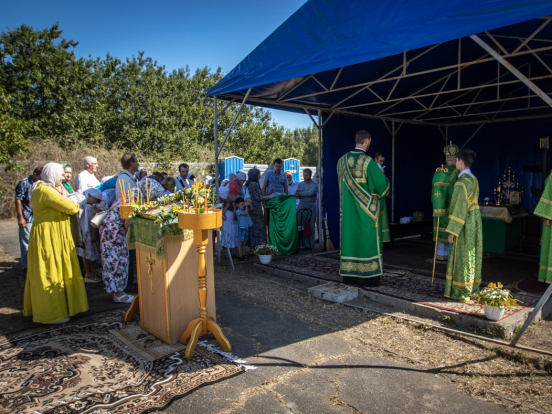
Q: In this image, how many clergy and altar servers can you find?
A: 5